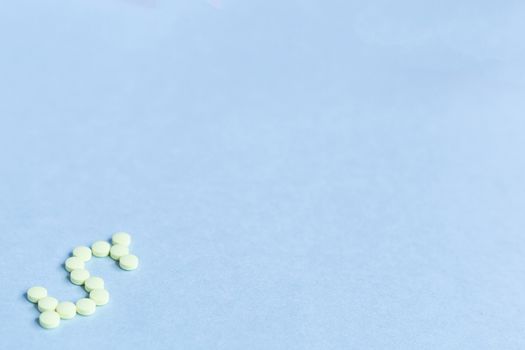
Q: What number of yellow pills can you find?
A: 14